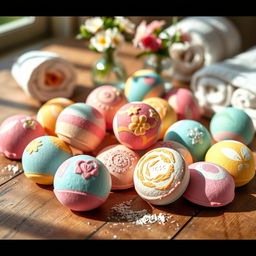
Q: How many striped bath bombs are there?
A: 1